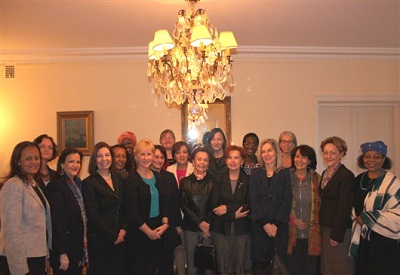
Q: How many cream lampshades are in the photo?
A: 4